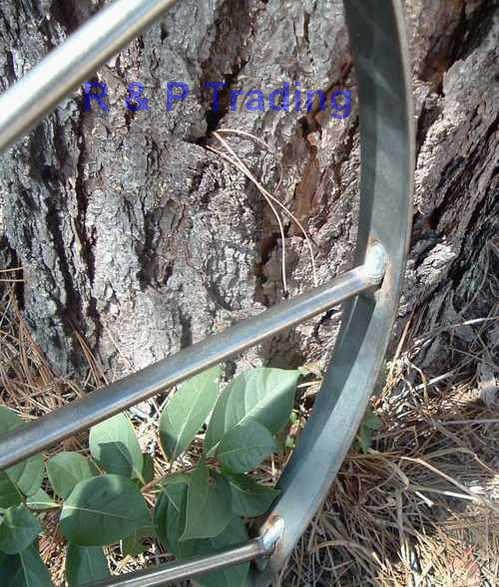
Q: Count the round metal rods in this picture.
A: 3